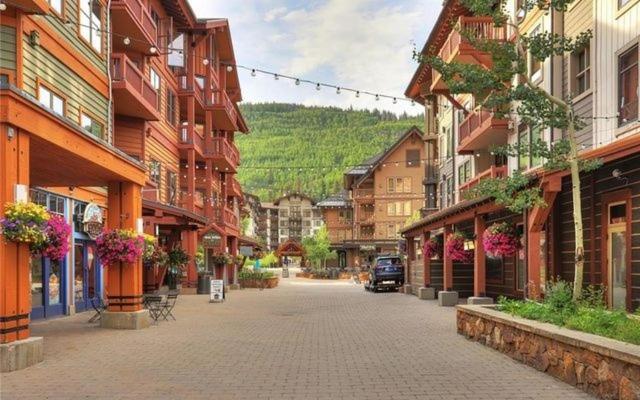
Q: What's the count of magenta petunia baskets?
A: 5